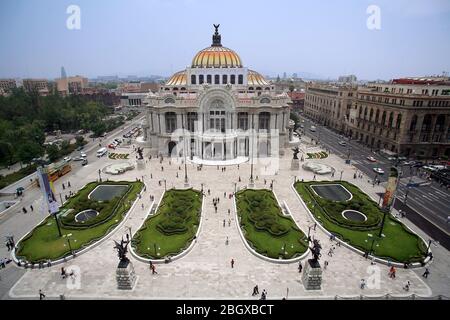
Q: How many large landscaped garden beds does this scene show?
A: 4